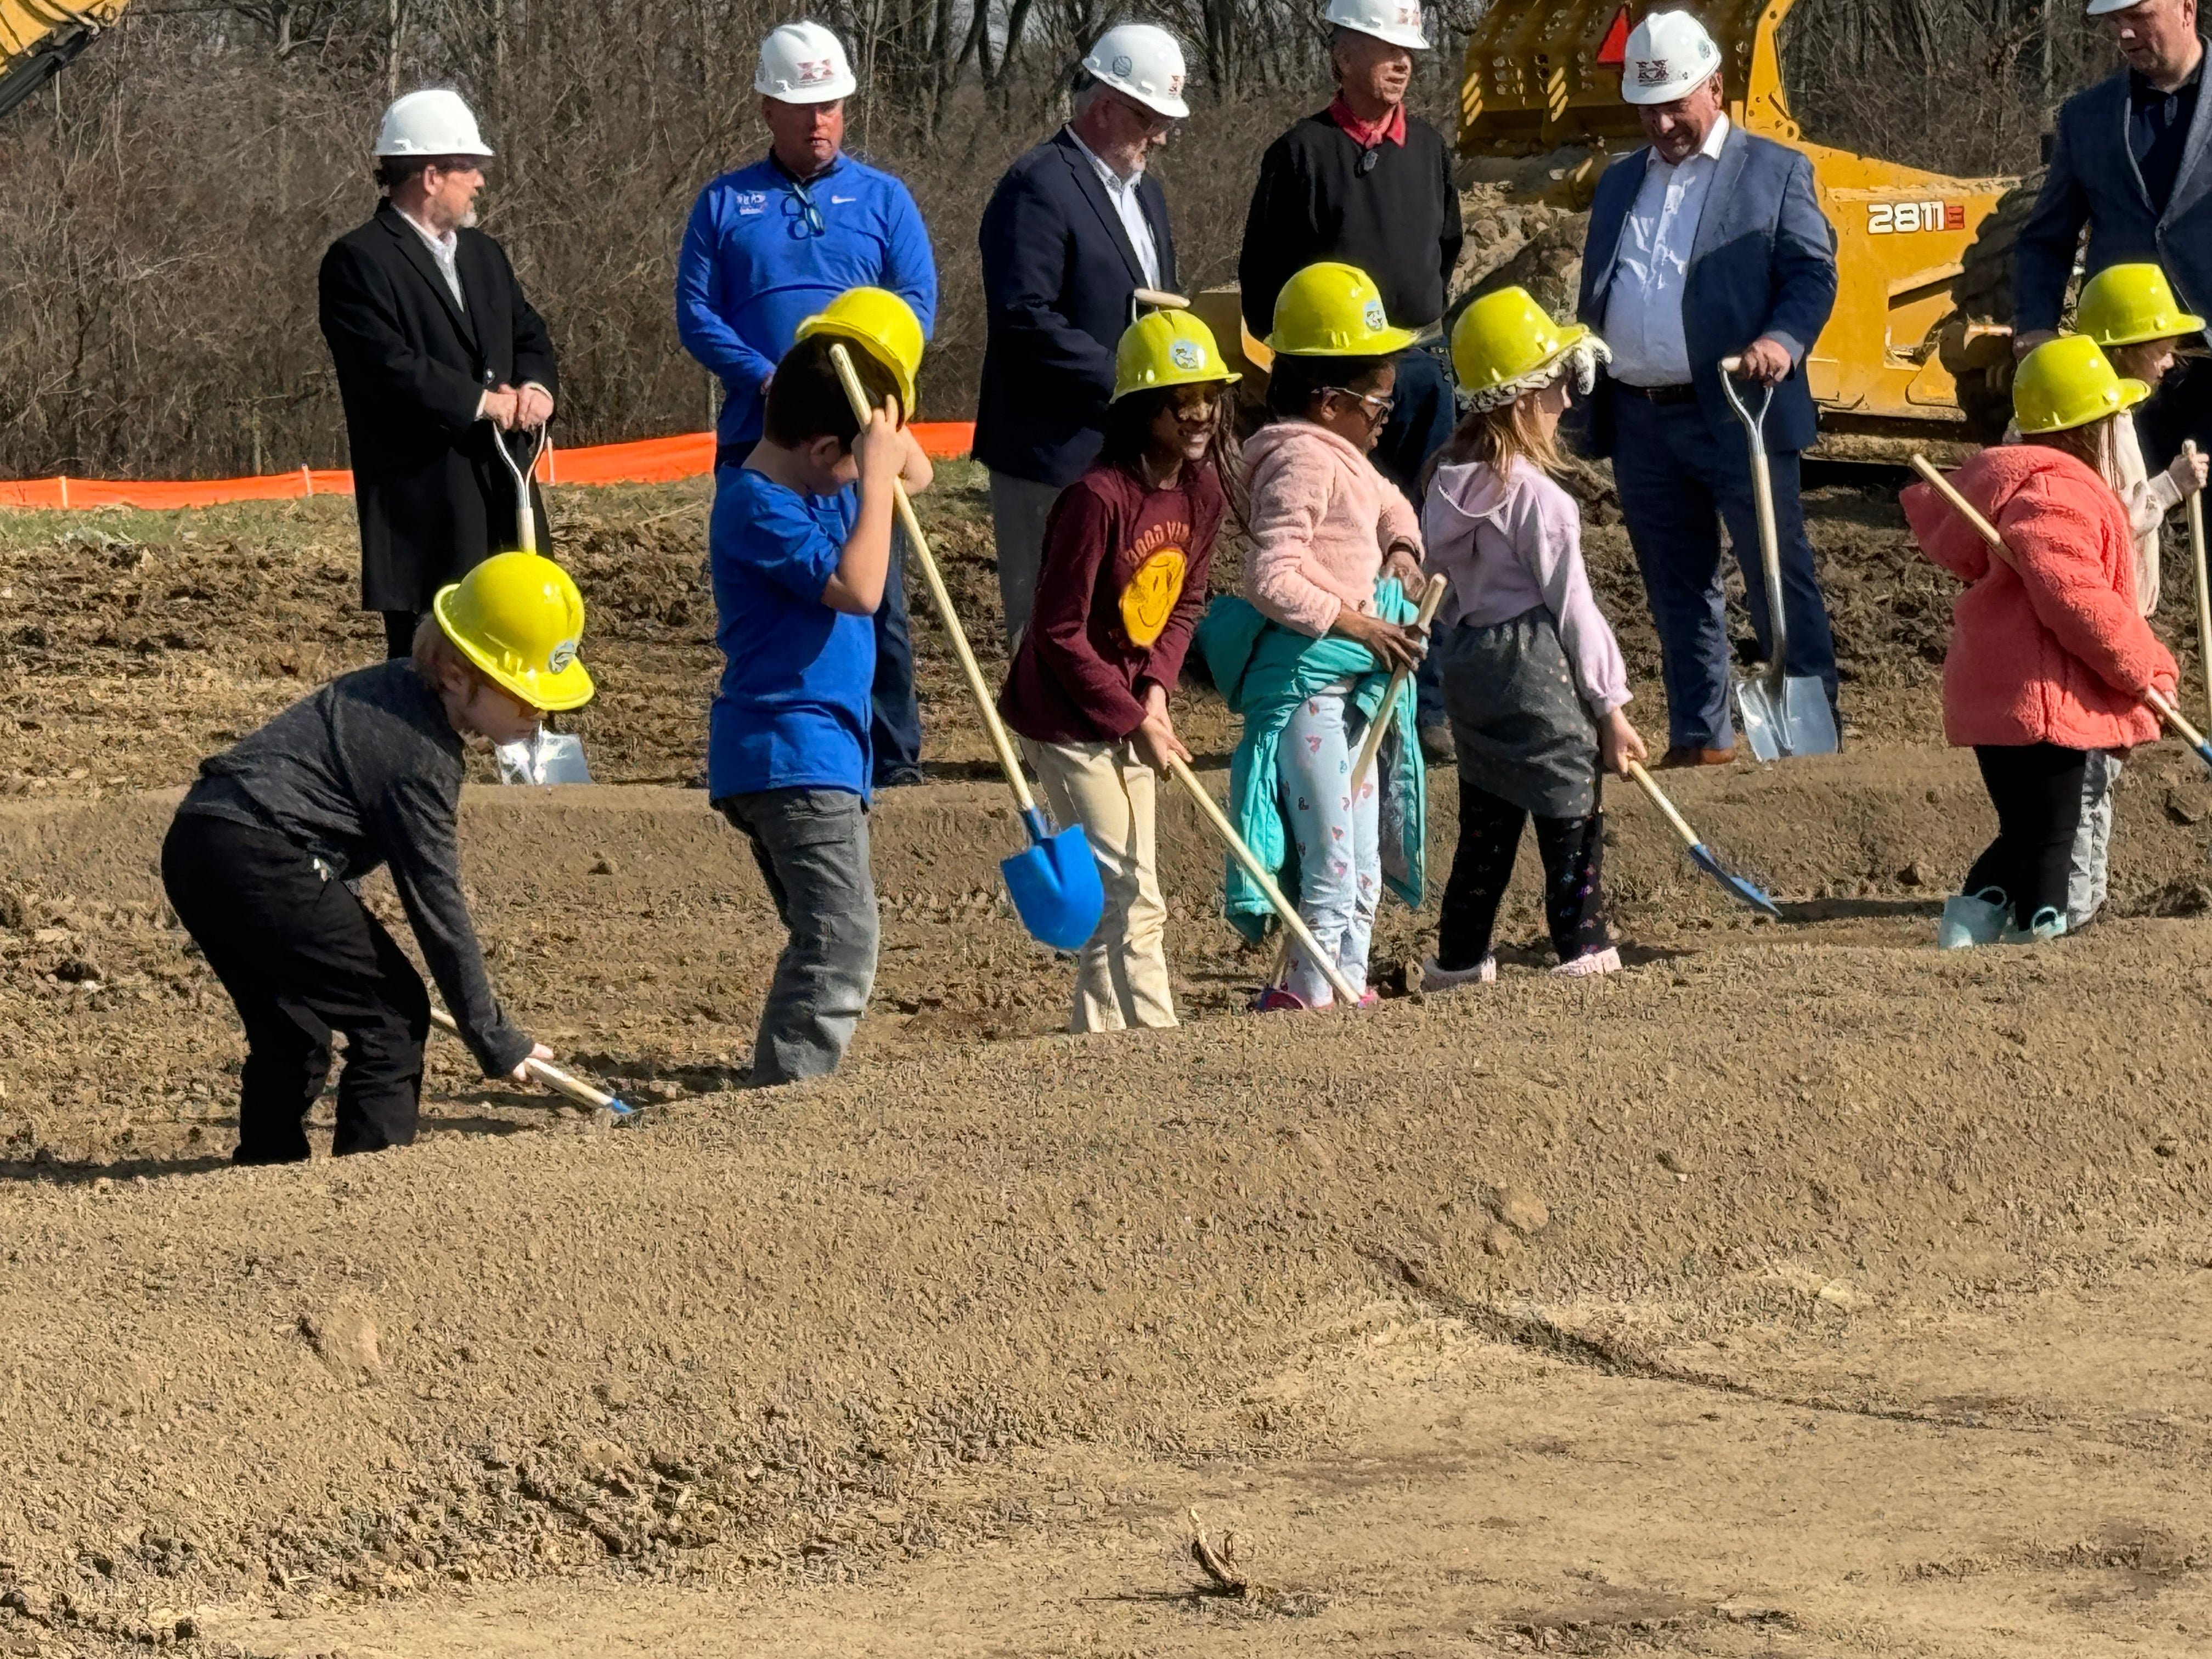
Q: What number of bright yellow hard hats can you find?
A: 7